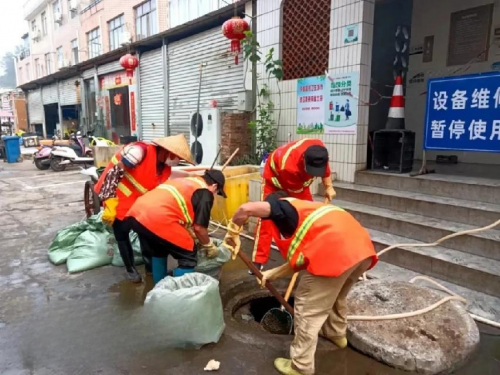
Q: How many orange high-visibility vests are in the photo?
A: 4